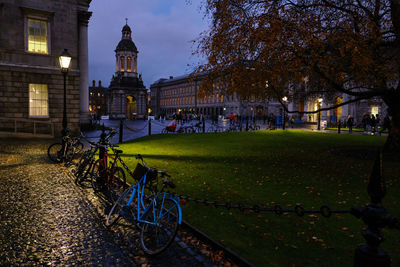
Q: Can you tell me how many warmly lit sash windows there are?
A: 2